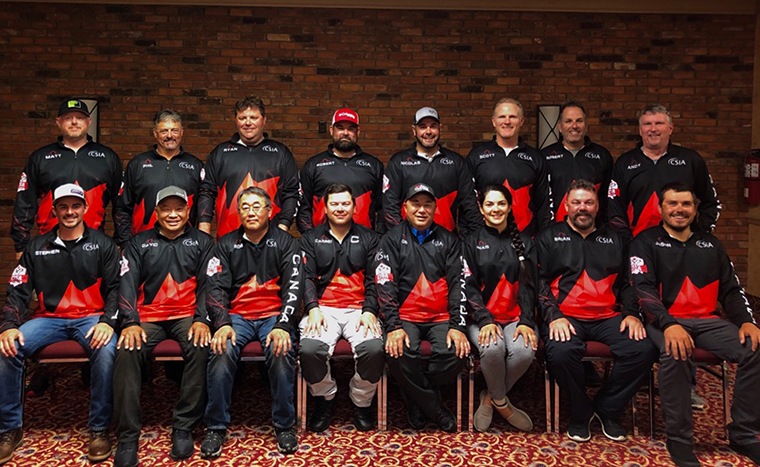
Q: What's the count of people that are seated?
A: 8